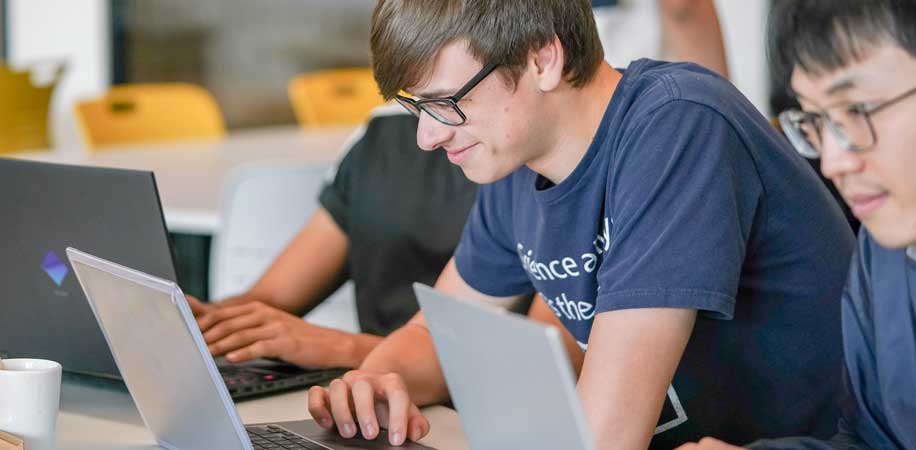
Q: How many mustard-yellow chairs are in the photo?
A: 3